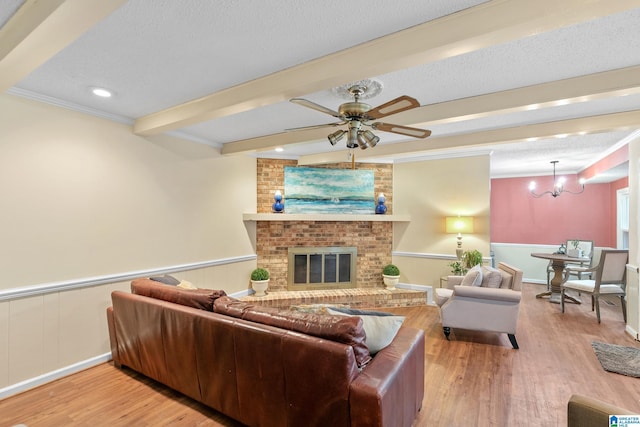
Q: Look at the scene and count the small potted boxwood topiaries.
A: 2